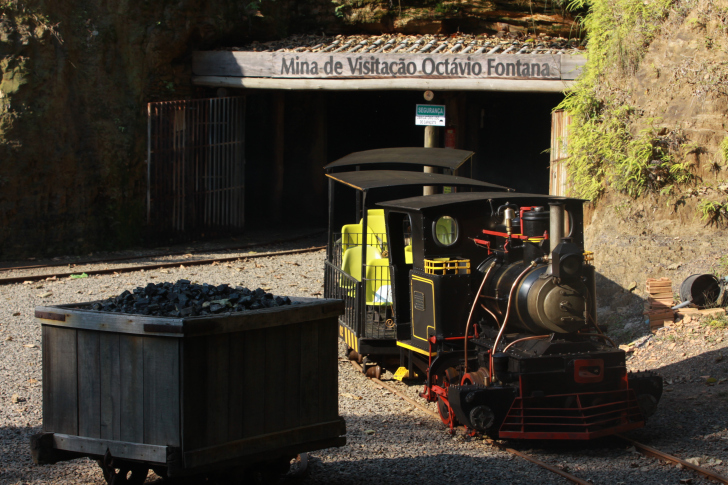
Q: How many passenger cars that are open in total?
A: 2